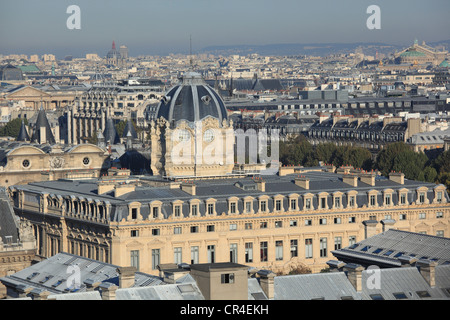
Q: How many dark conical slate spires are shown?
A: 4